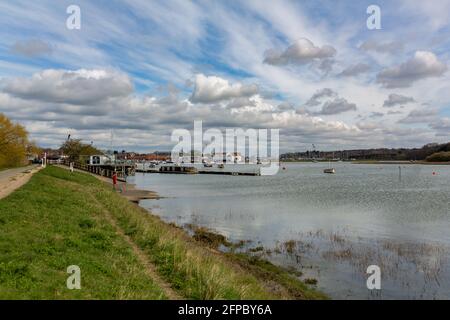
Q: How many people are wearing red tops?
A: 1